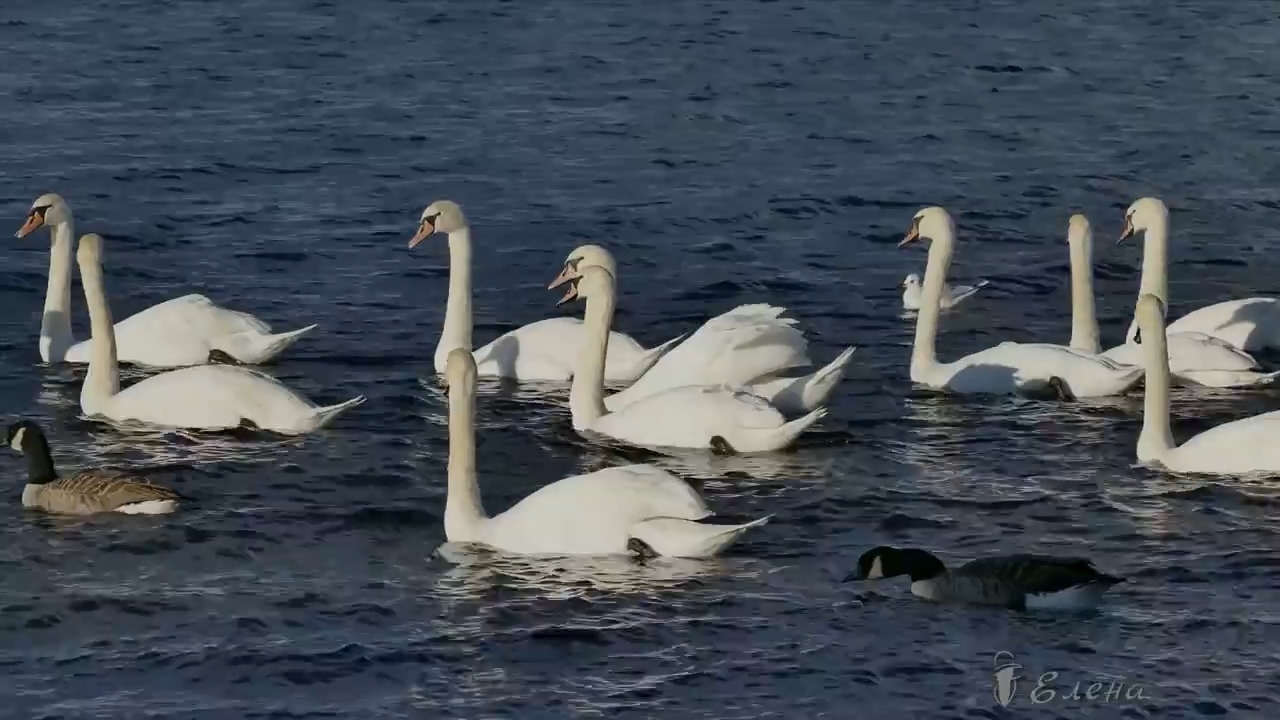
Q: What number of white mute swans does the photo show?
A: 10